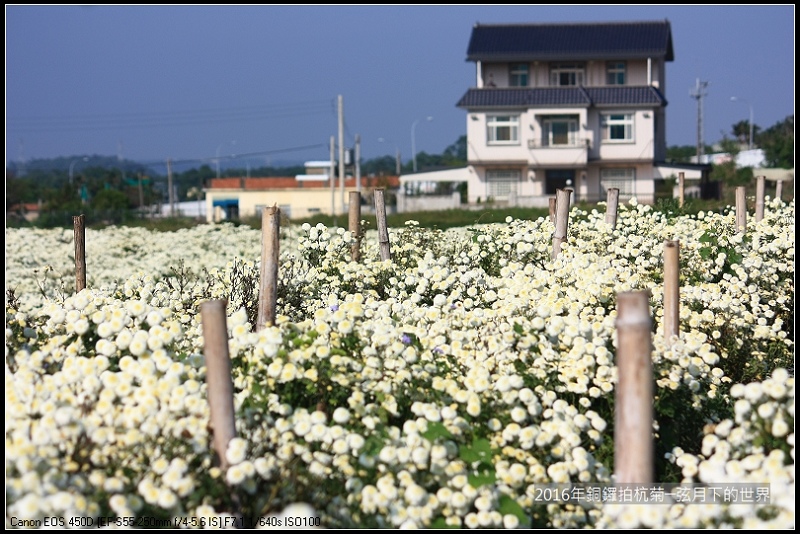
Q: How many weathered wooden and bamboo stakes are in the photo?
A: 14